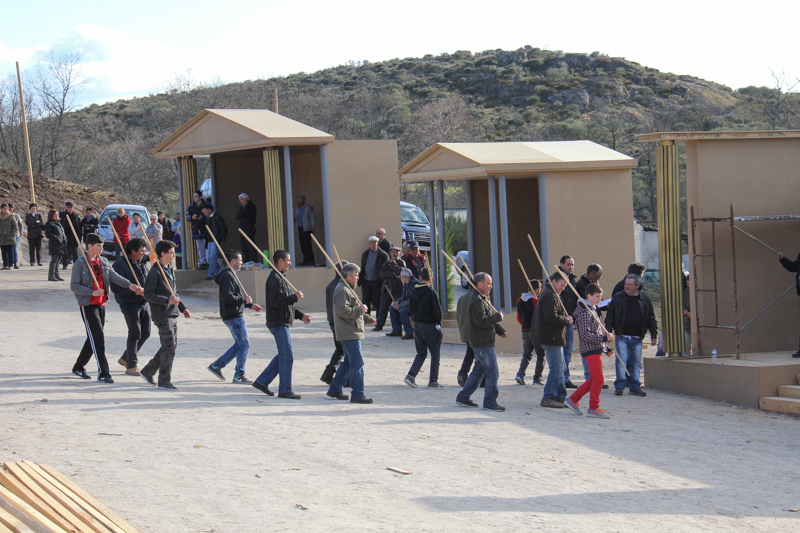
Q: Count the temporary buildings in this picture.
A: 3